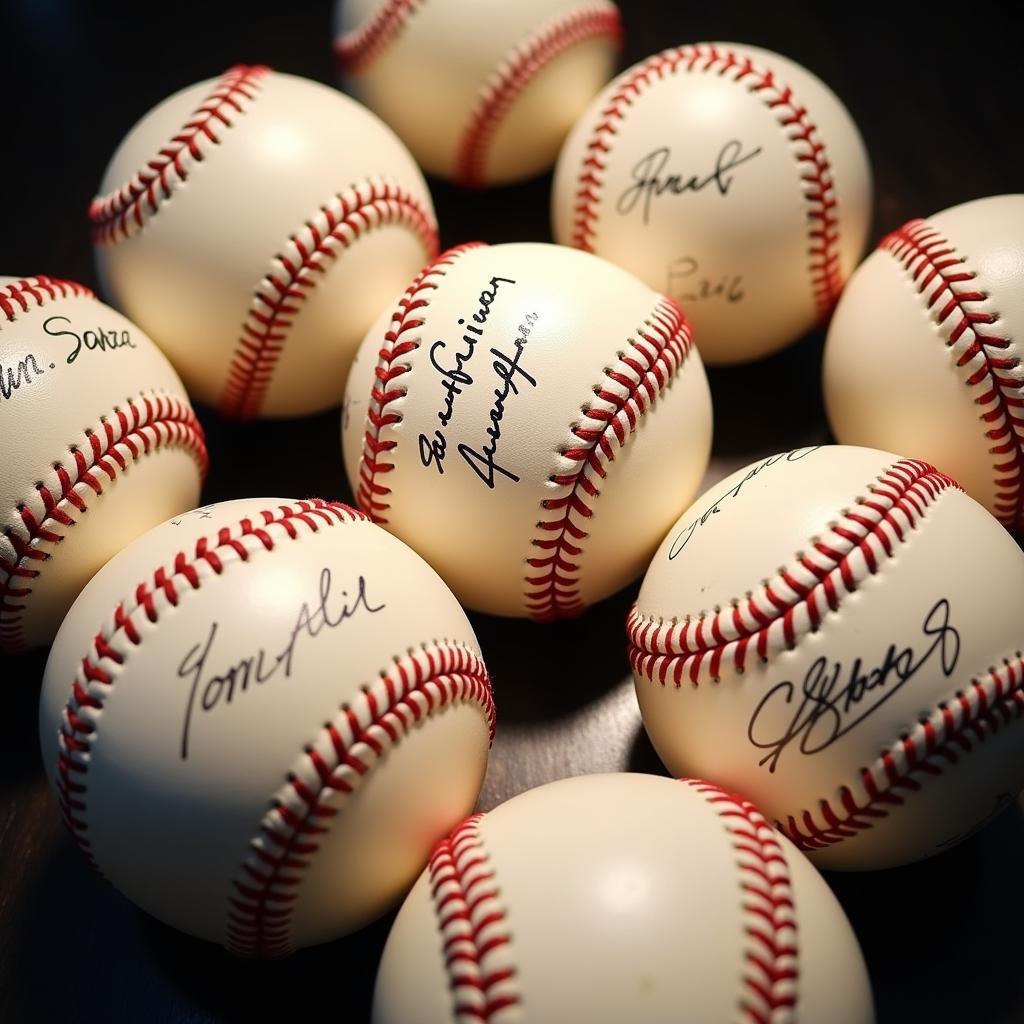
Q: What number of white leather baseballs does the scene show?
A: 9